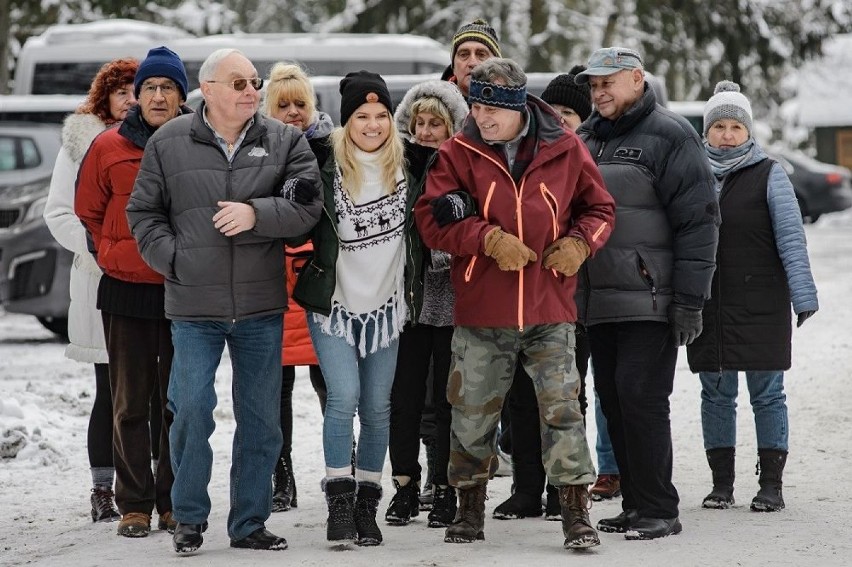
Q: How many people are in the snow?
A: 11